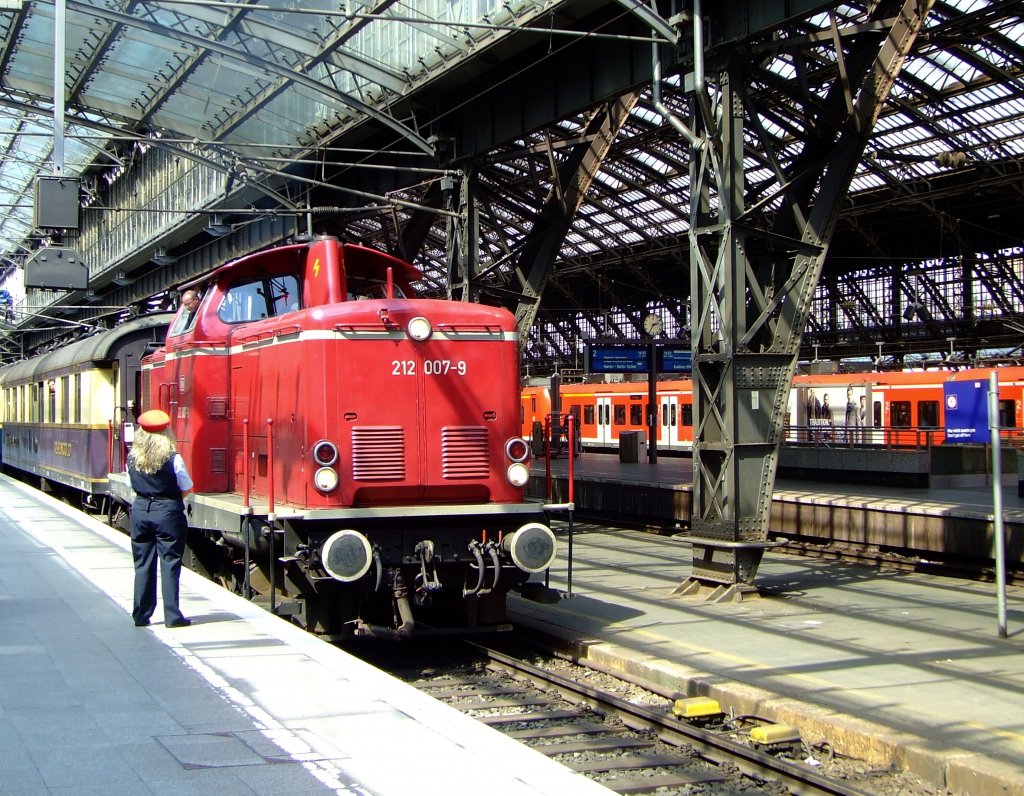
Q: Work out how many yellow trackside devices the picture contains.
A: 2